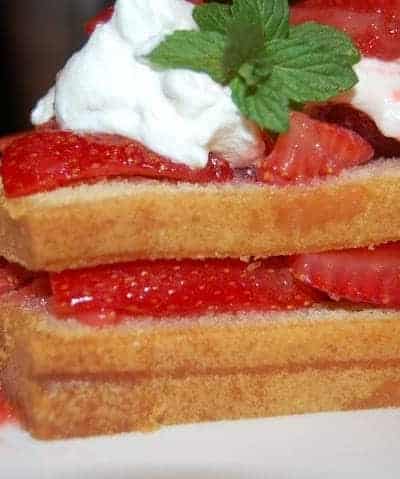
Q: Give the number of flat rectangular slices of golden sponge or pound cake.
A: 2